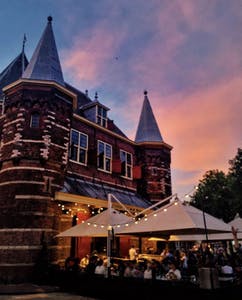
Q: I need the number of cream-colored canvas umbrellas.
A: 3